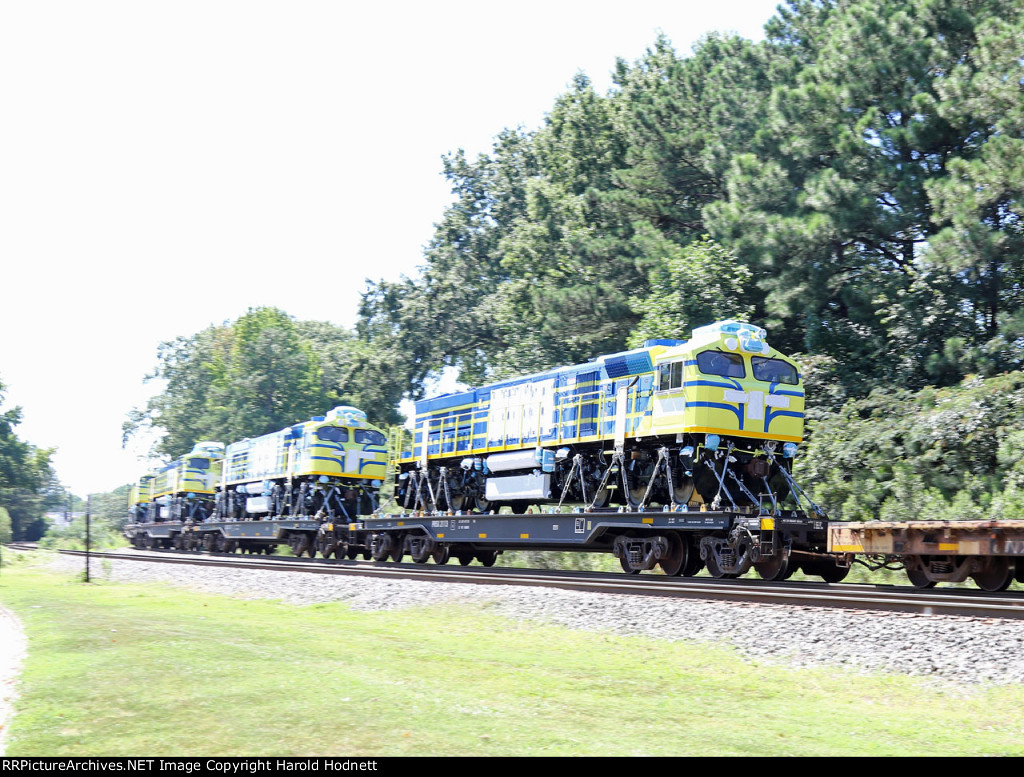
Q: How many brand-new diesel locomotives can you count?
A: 4